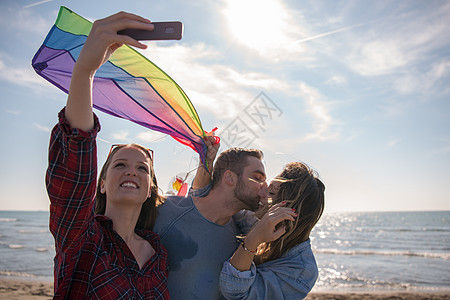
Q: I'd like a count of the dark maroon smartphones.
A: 1